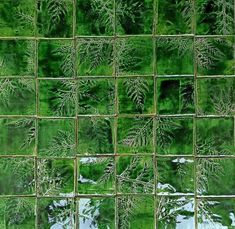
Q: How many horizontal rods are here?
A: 5